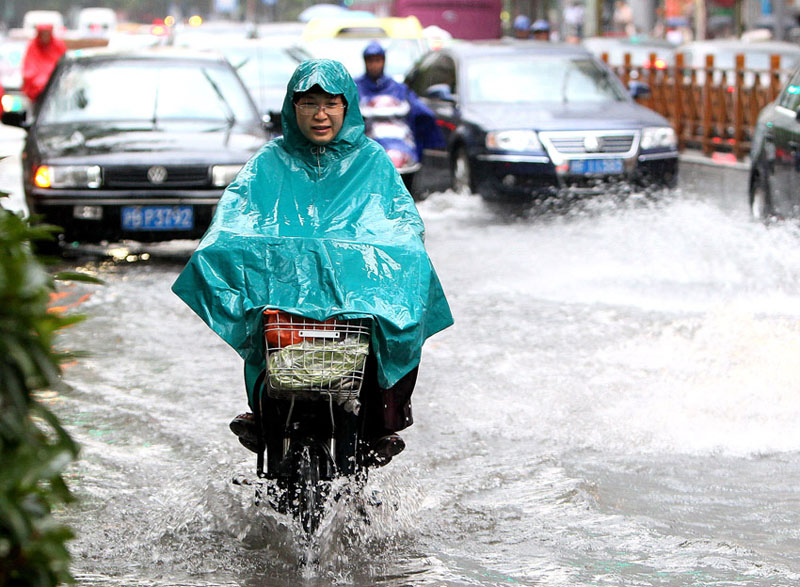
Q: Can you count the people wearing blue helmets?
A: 3